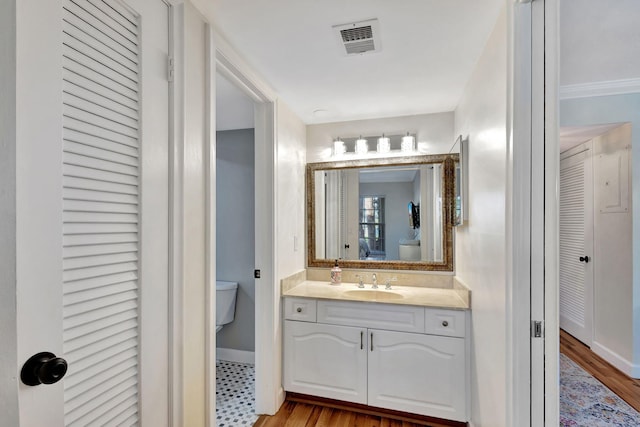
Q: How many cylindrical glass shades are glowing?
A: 4